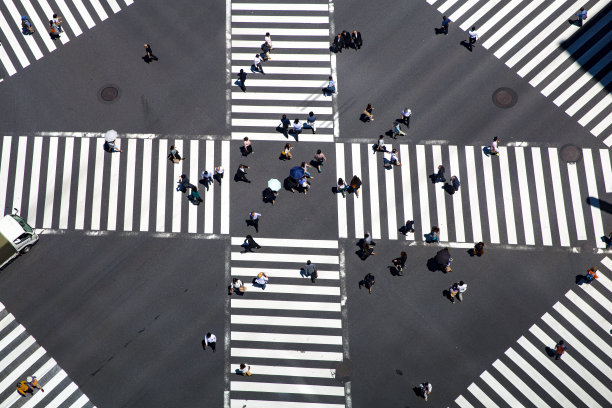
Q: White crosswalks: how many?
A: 8